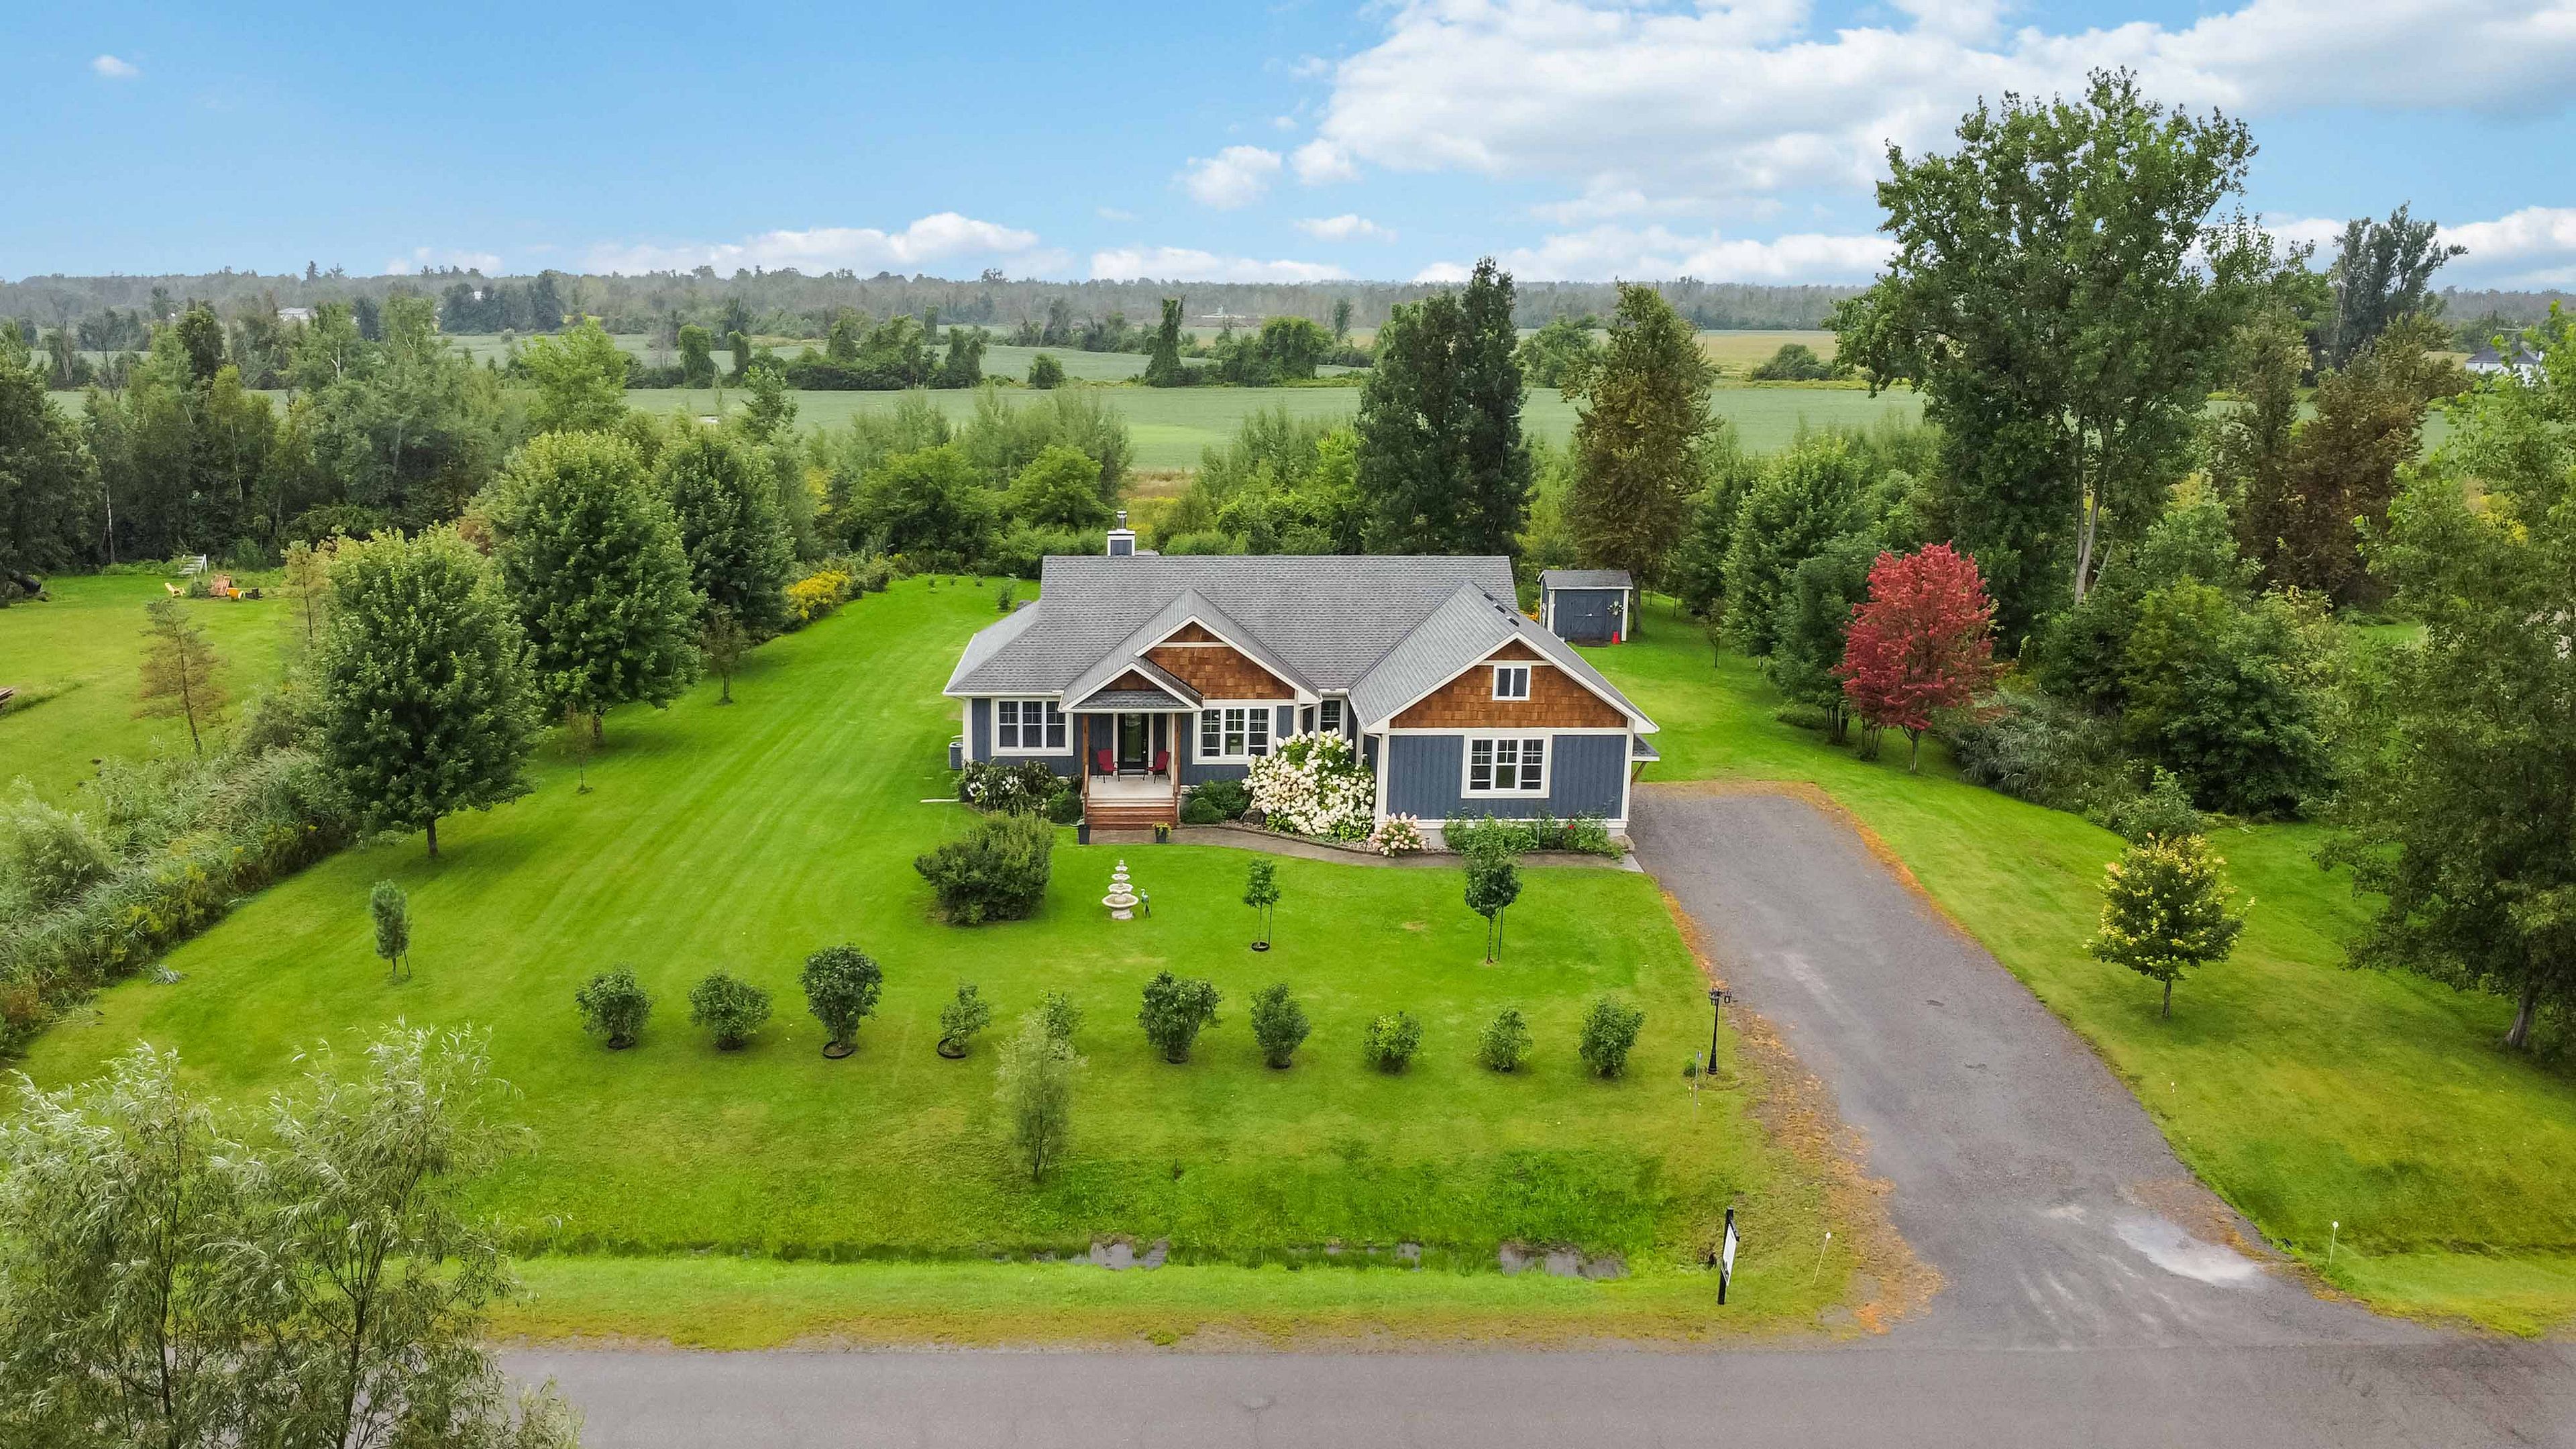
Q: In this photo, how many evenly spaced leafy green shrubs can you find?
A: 10